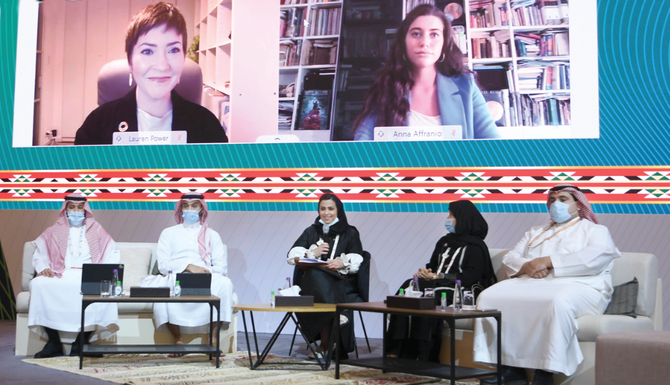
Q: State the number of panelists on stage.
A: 5